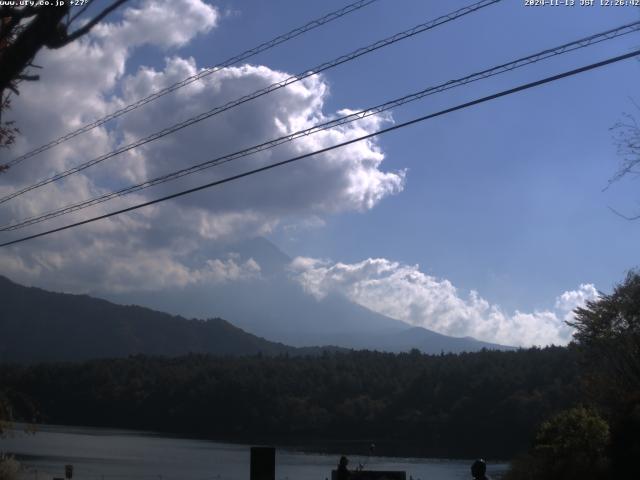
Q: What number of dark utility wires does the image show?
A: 4